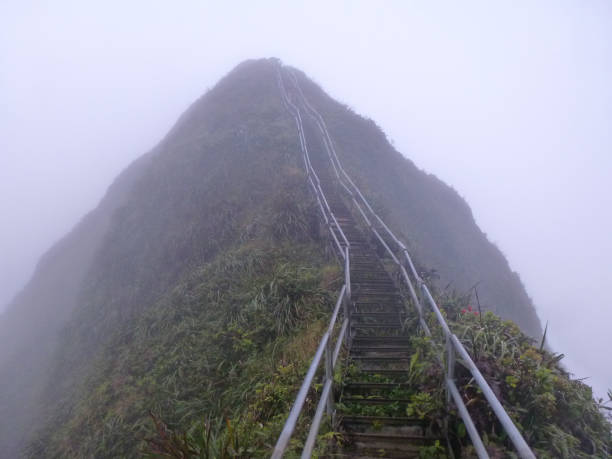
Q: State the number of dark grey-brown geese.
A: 0